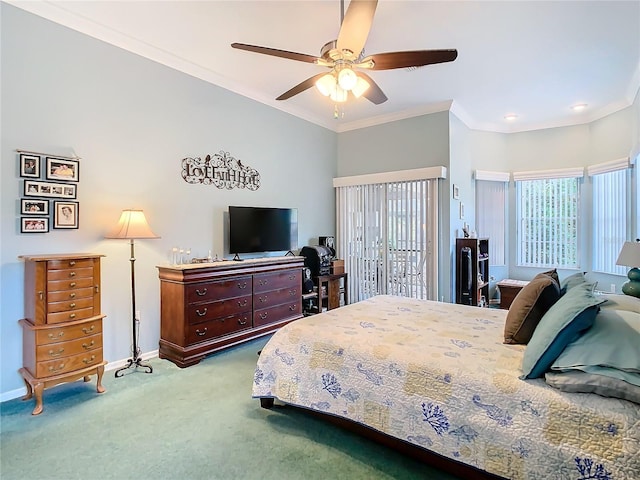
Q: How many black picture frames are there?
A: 6